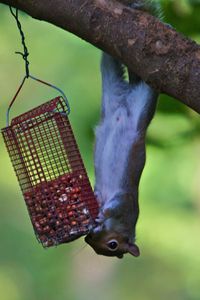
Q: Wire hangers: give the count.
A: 1